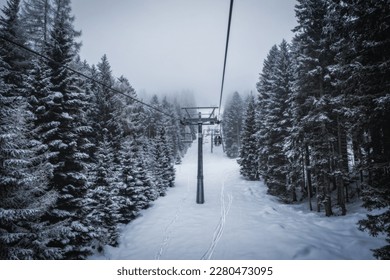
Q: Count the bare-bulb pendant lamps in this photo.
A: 0